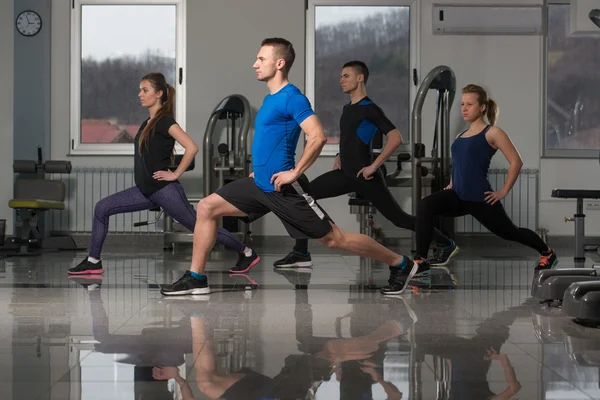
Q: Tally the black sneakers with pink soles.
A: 2